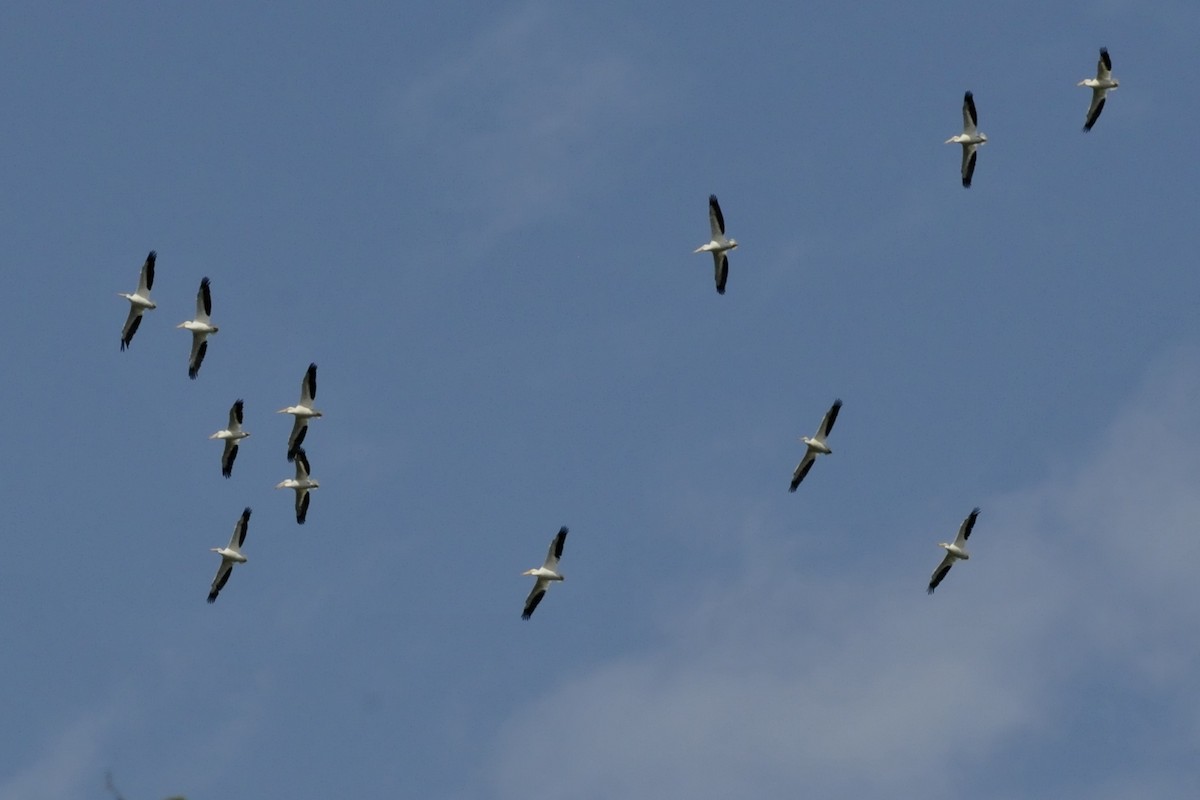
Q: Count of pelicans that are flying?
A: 12